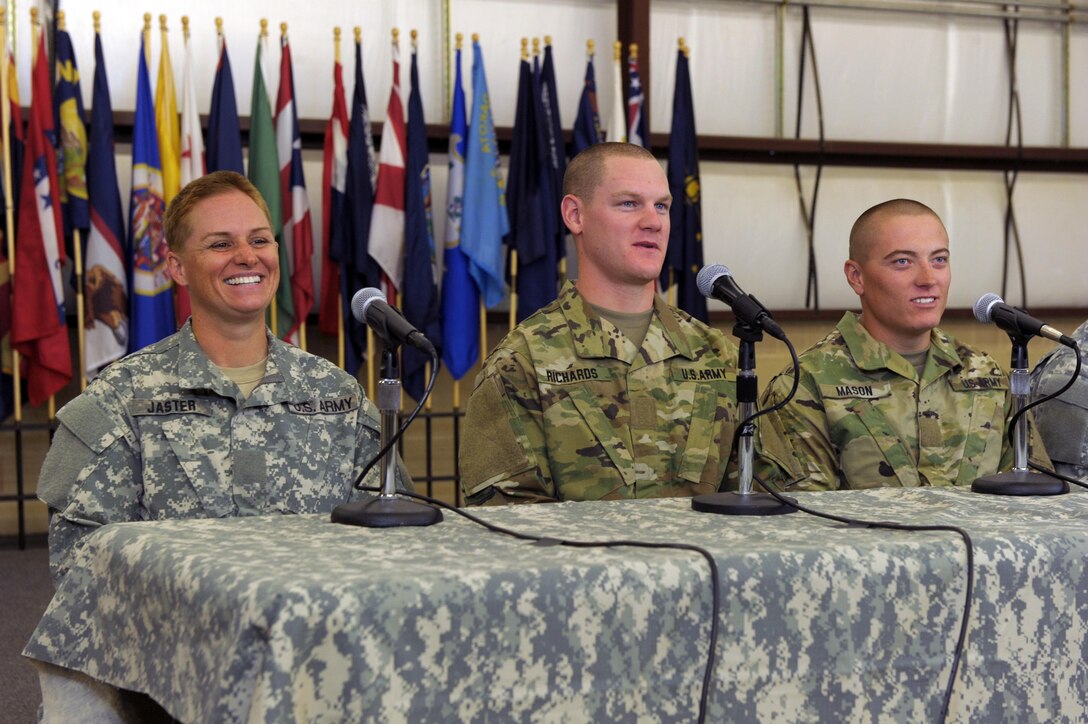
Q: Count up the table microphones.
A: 3